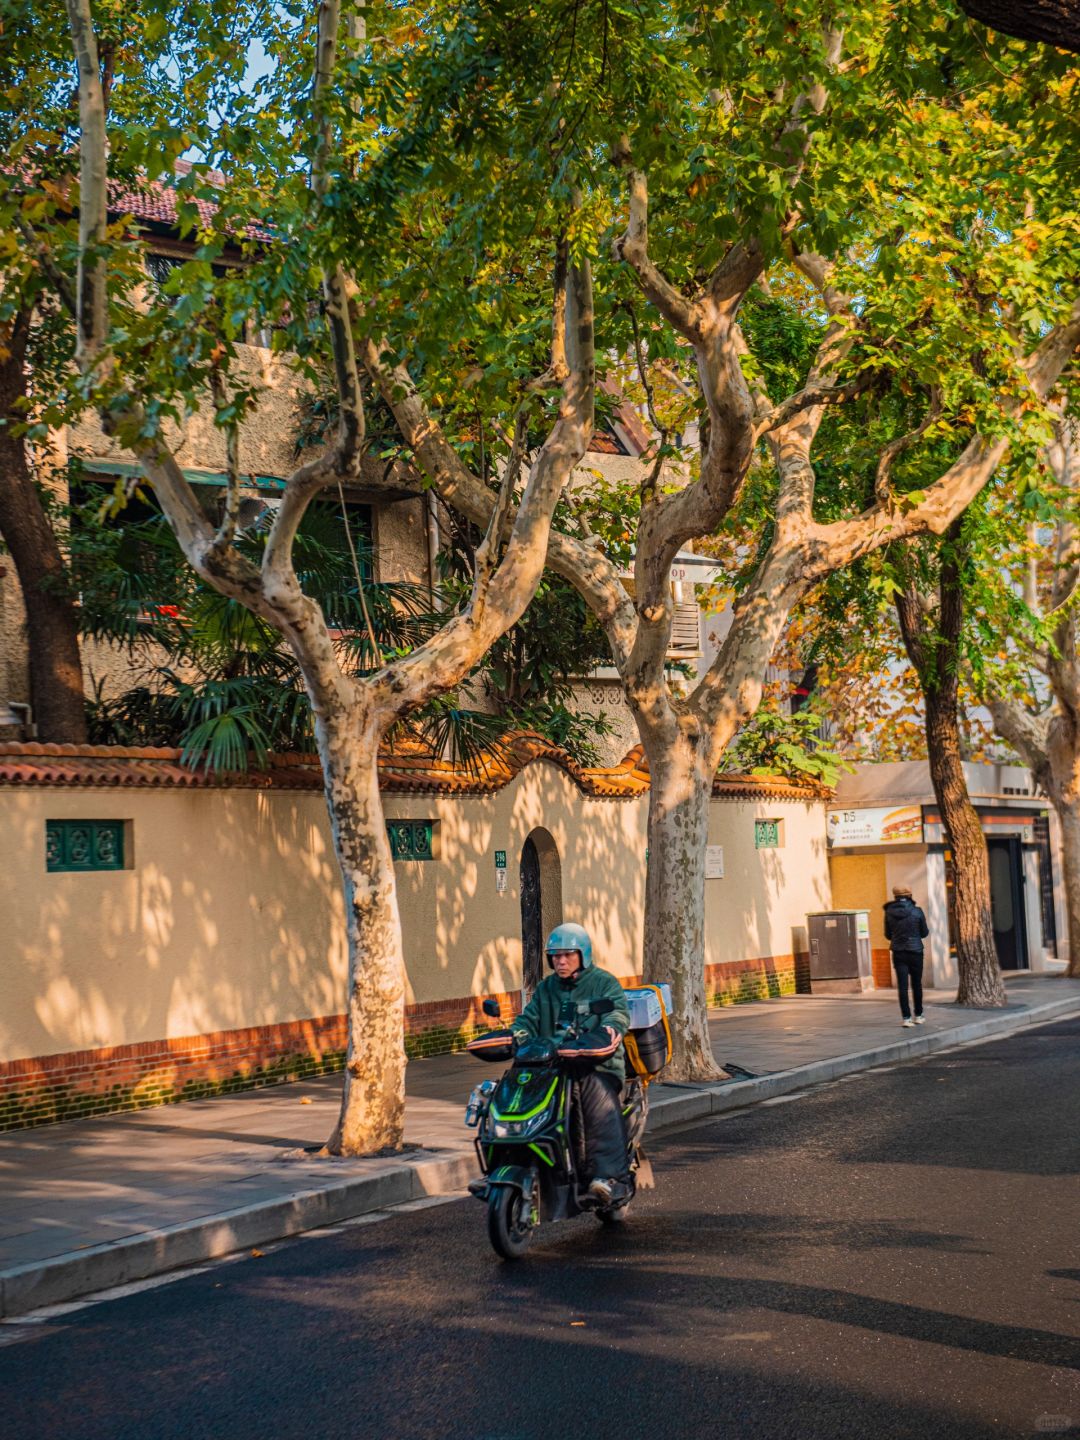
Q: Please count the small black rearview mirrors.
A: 2